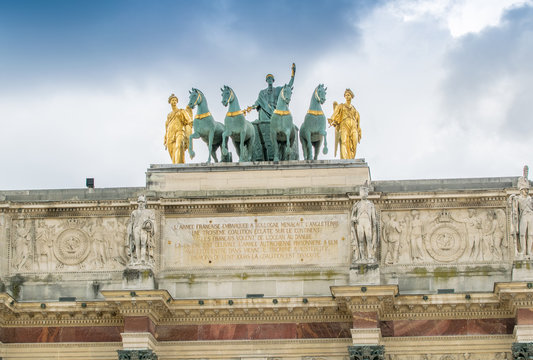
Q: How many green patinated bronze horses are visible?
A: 4